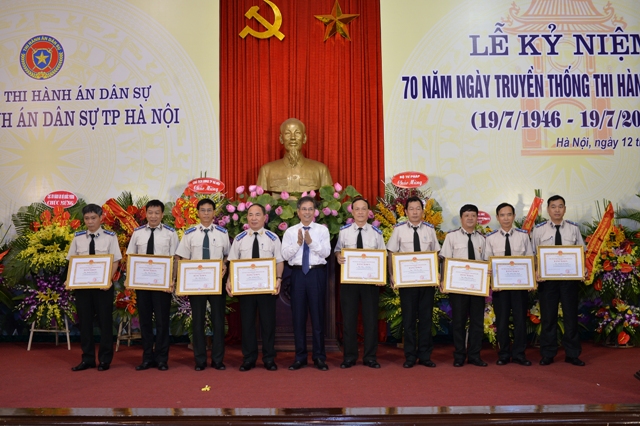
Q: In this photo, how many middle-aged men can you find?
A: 10